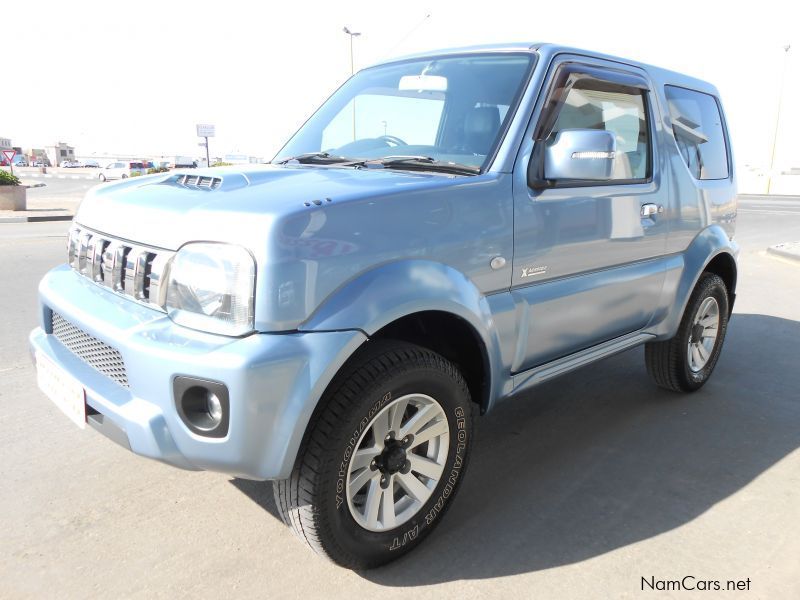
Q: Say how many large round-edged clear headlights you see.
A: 1